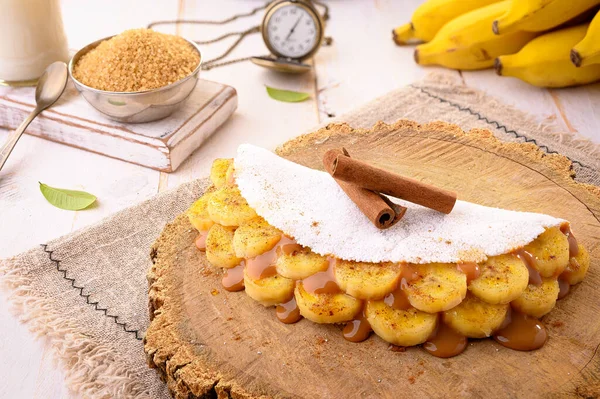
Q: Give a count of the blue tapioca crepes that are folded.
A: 0